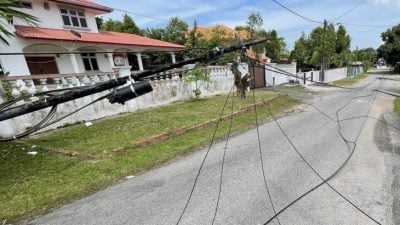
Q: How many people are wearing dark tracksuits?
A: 0